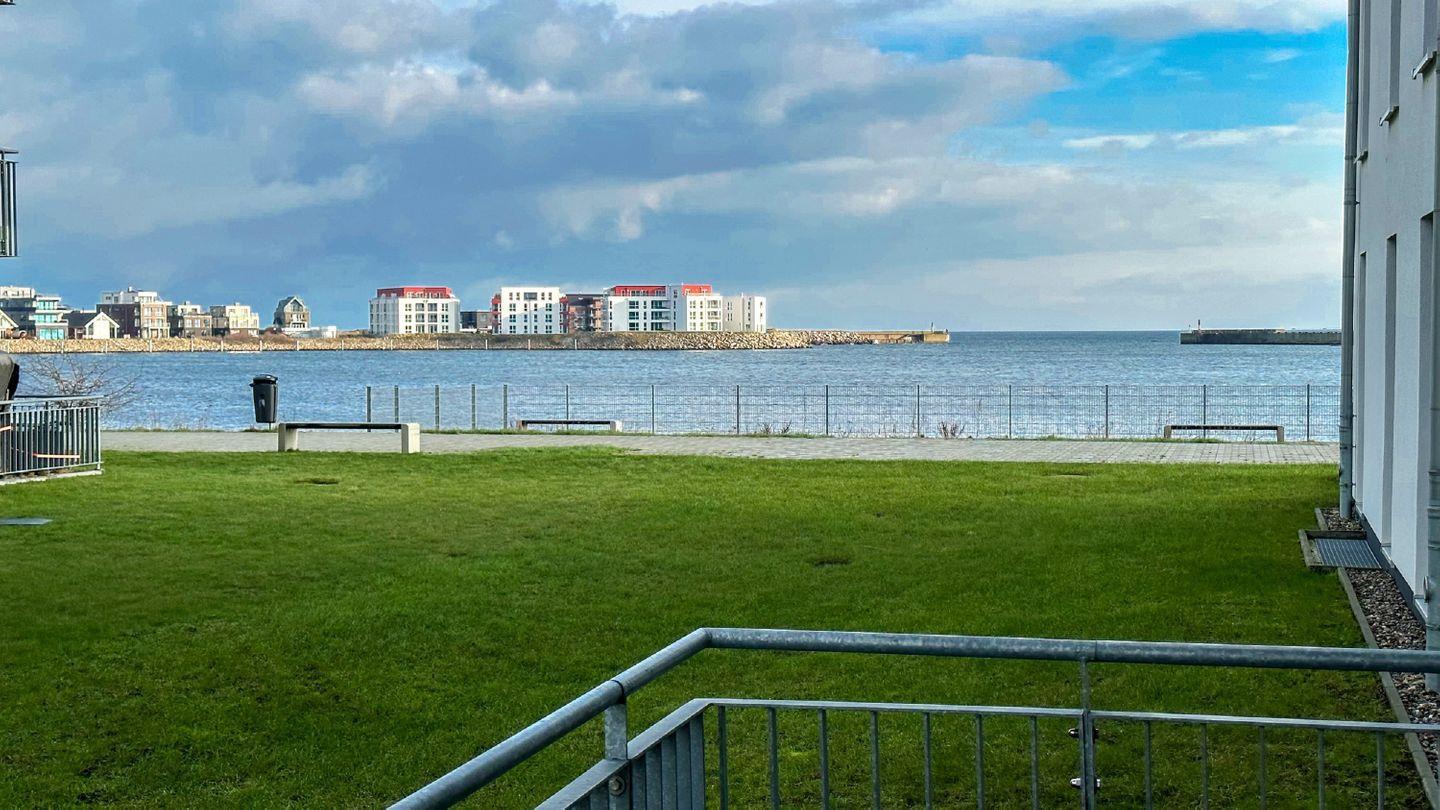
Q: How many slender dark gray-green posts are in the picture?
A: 14